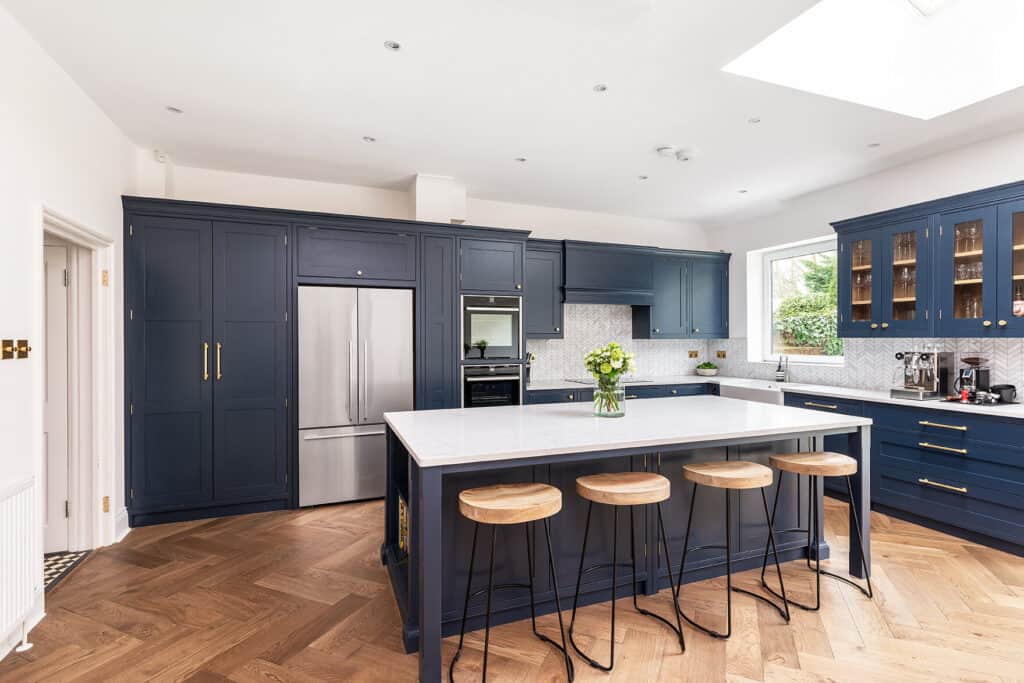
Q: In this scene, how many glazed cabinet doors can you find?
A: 4